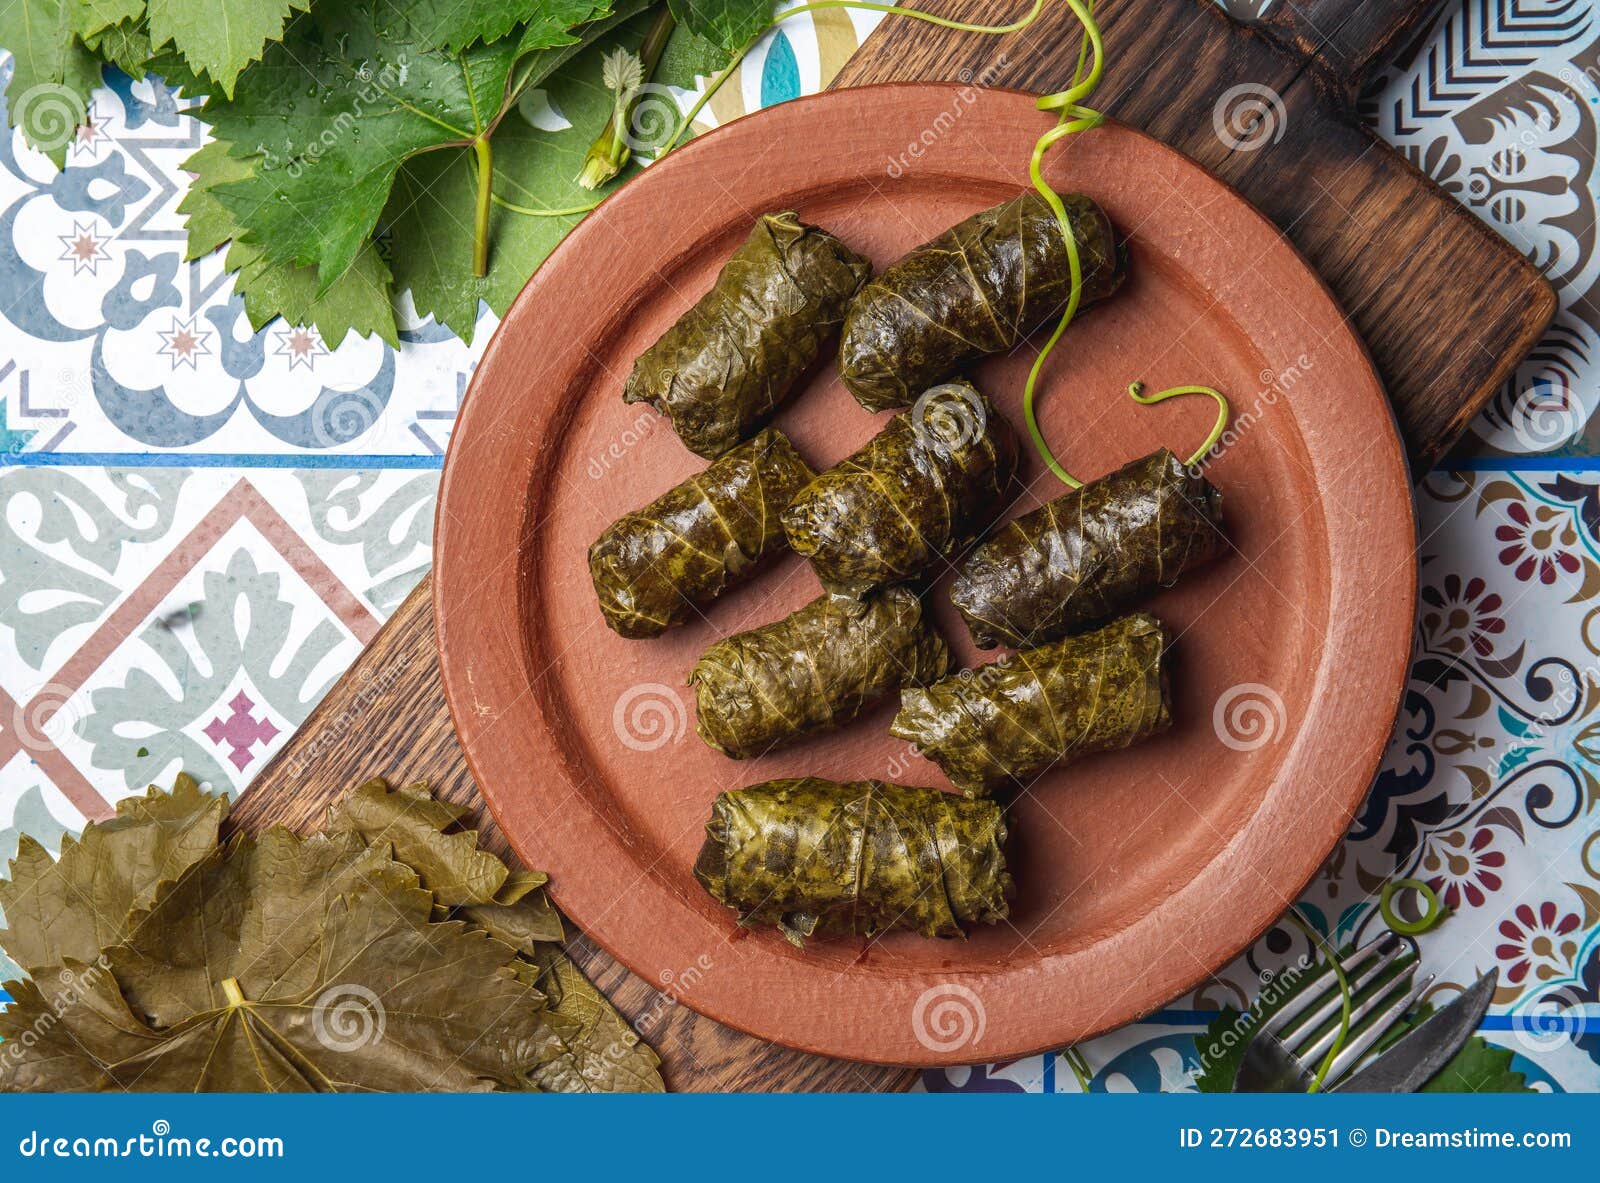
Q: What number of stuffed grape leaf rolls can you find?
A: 8